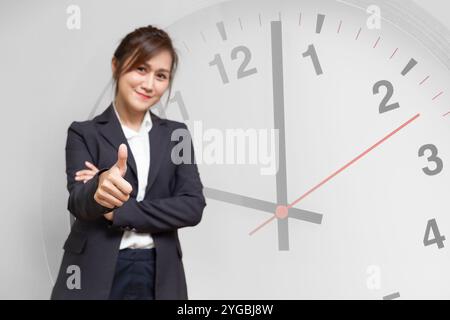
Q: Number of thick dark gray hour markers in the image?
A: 3